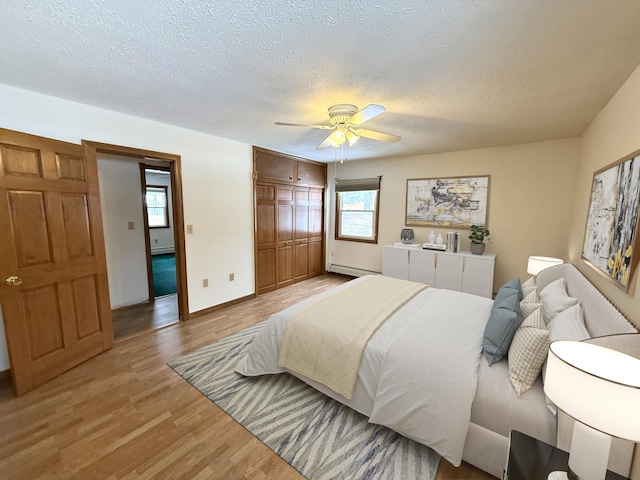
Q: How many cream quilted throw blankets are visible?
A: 1